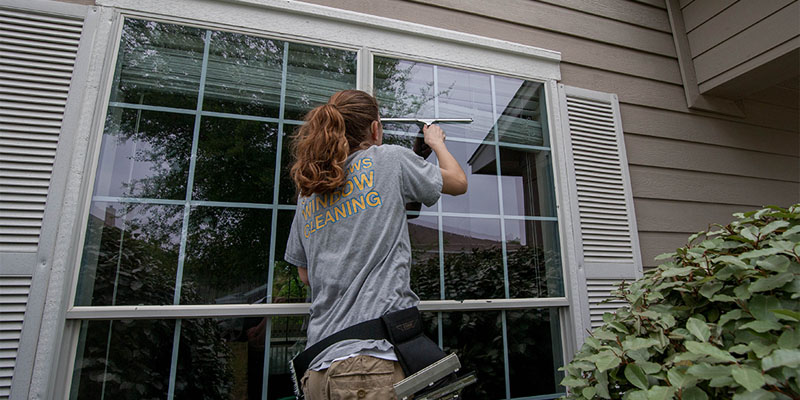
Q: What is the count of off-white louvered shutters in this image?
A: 2